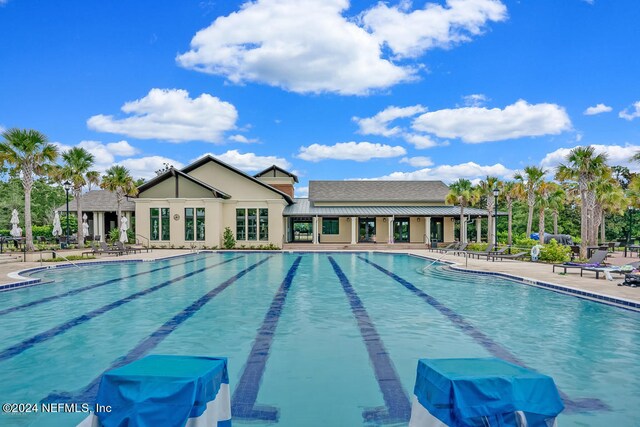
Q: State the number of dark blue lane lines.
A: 6